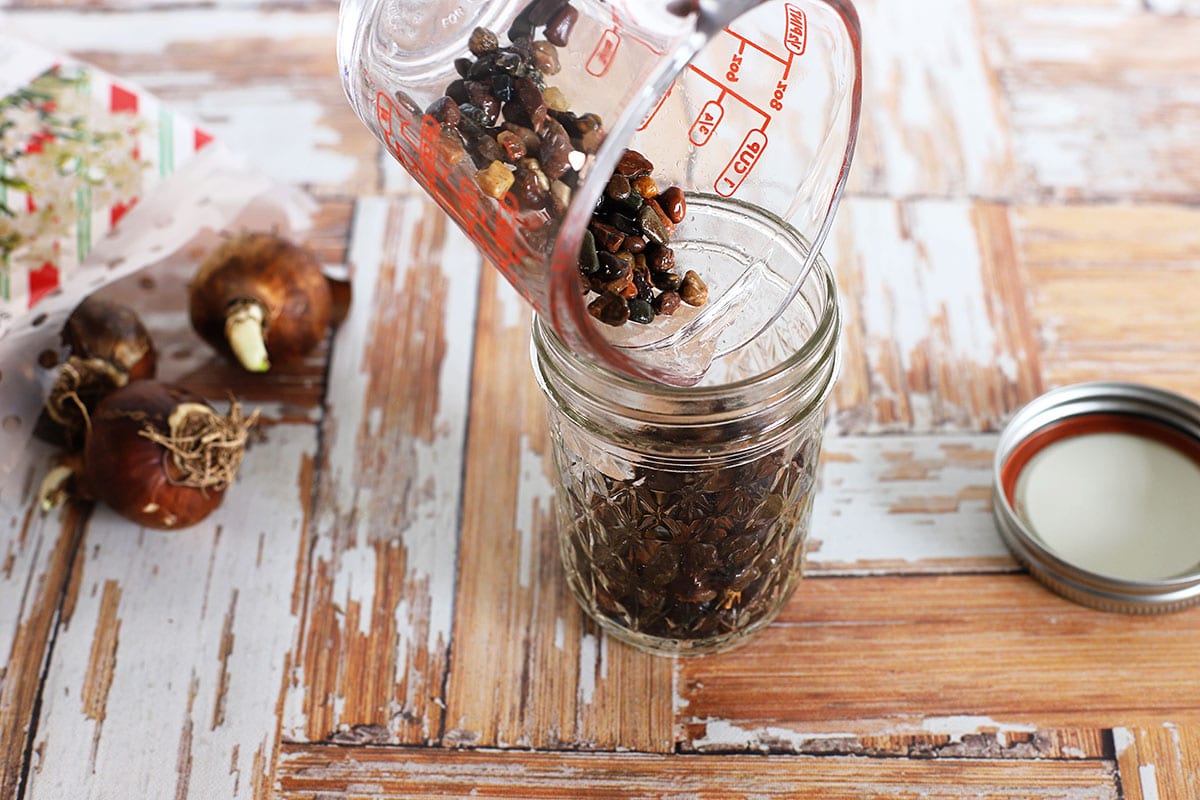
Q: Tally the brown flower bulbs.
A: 3